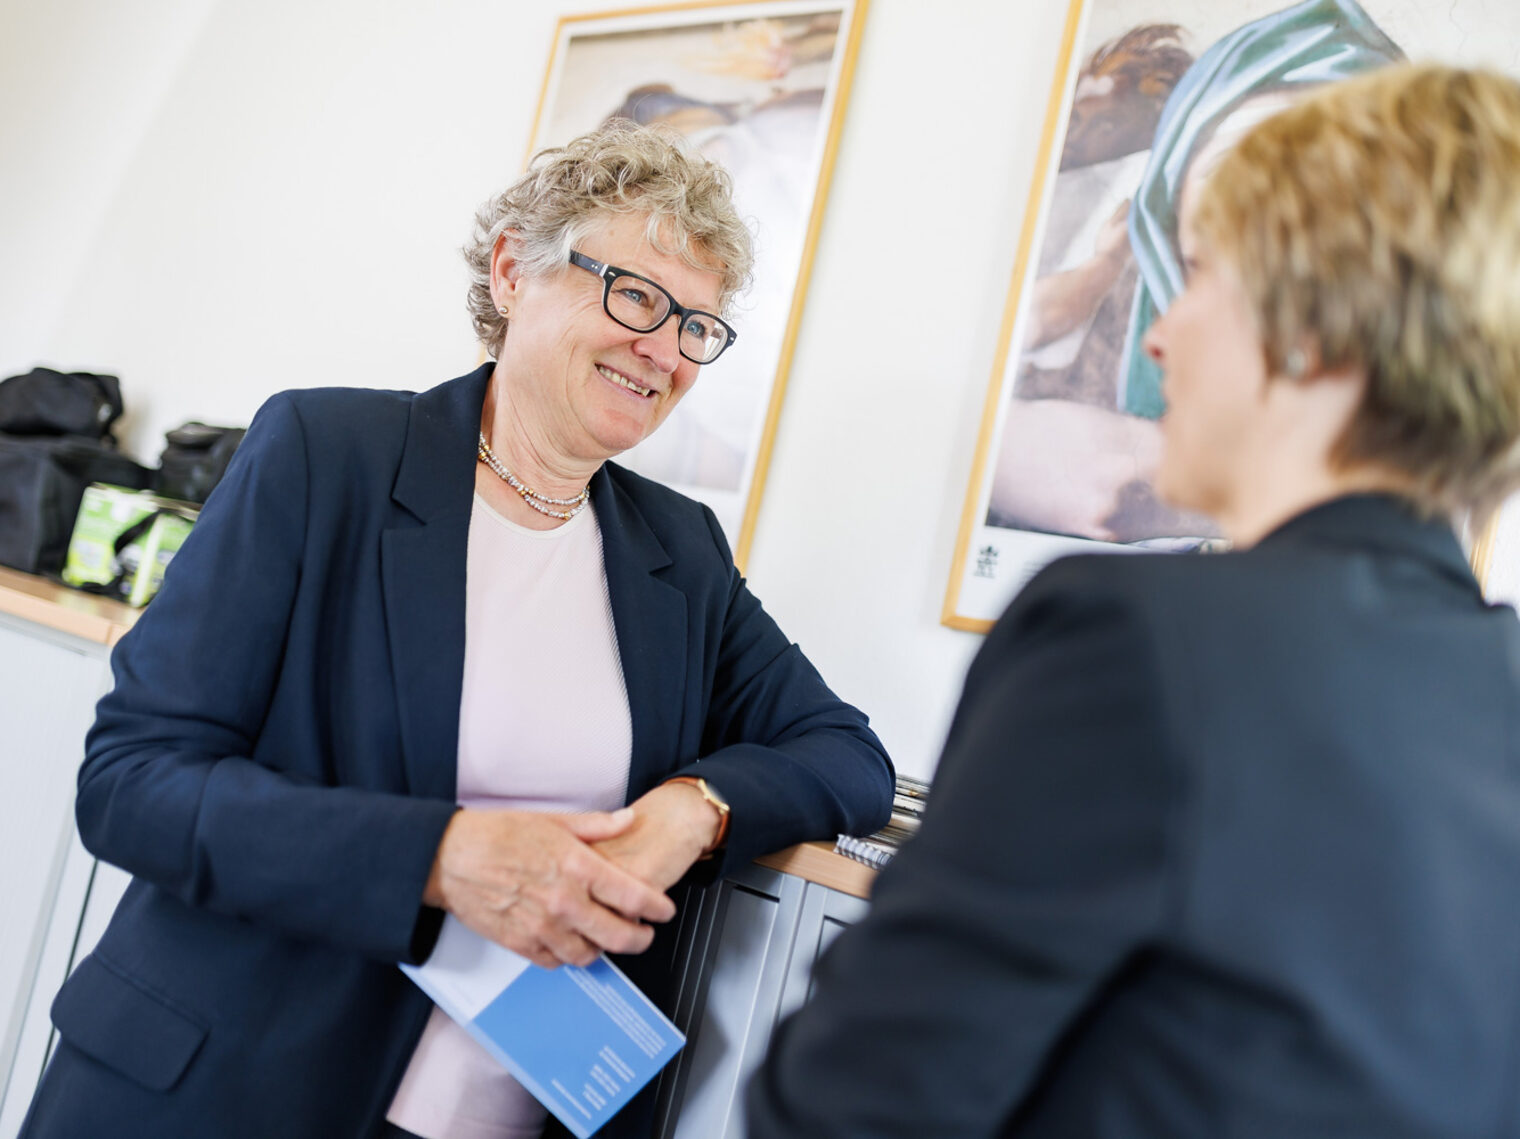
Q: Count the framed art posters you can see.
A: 2